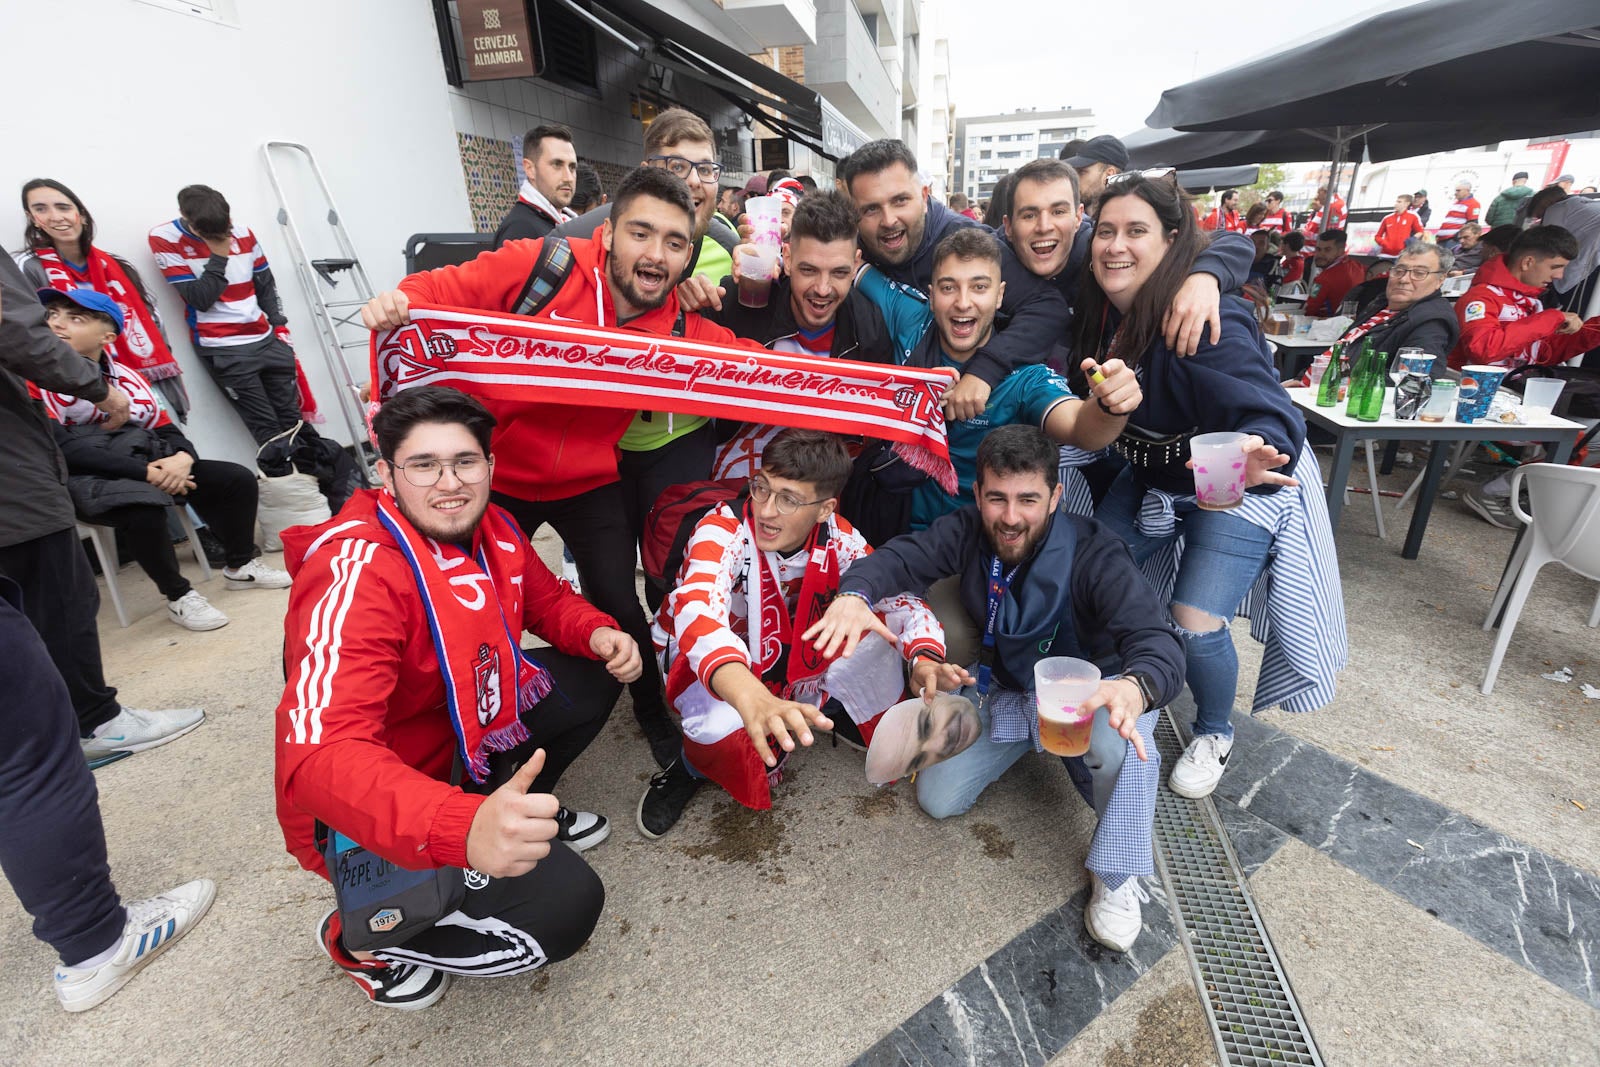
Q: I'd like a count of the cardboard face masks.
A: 1